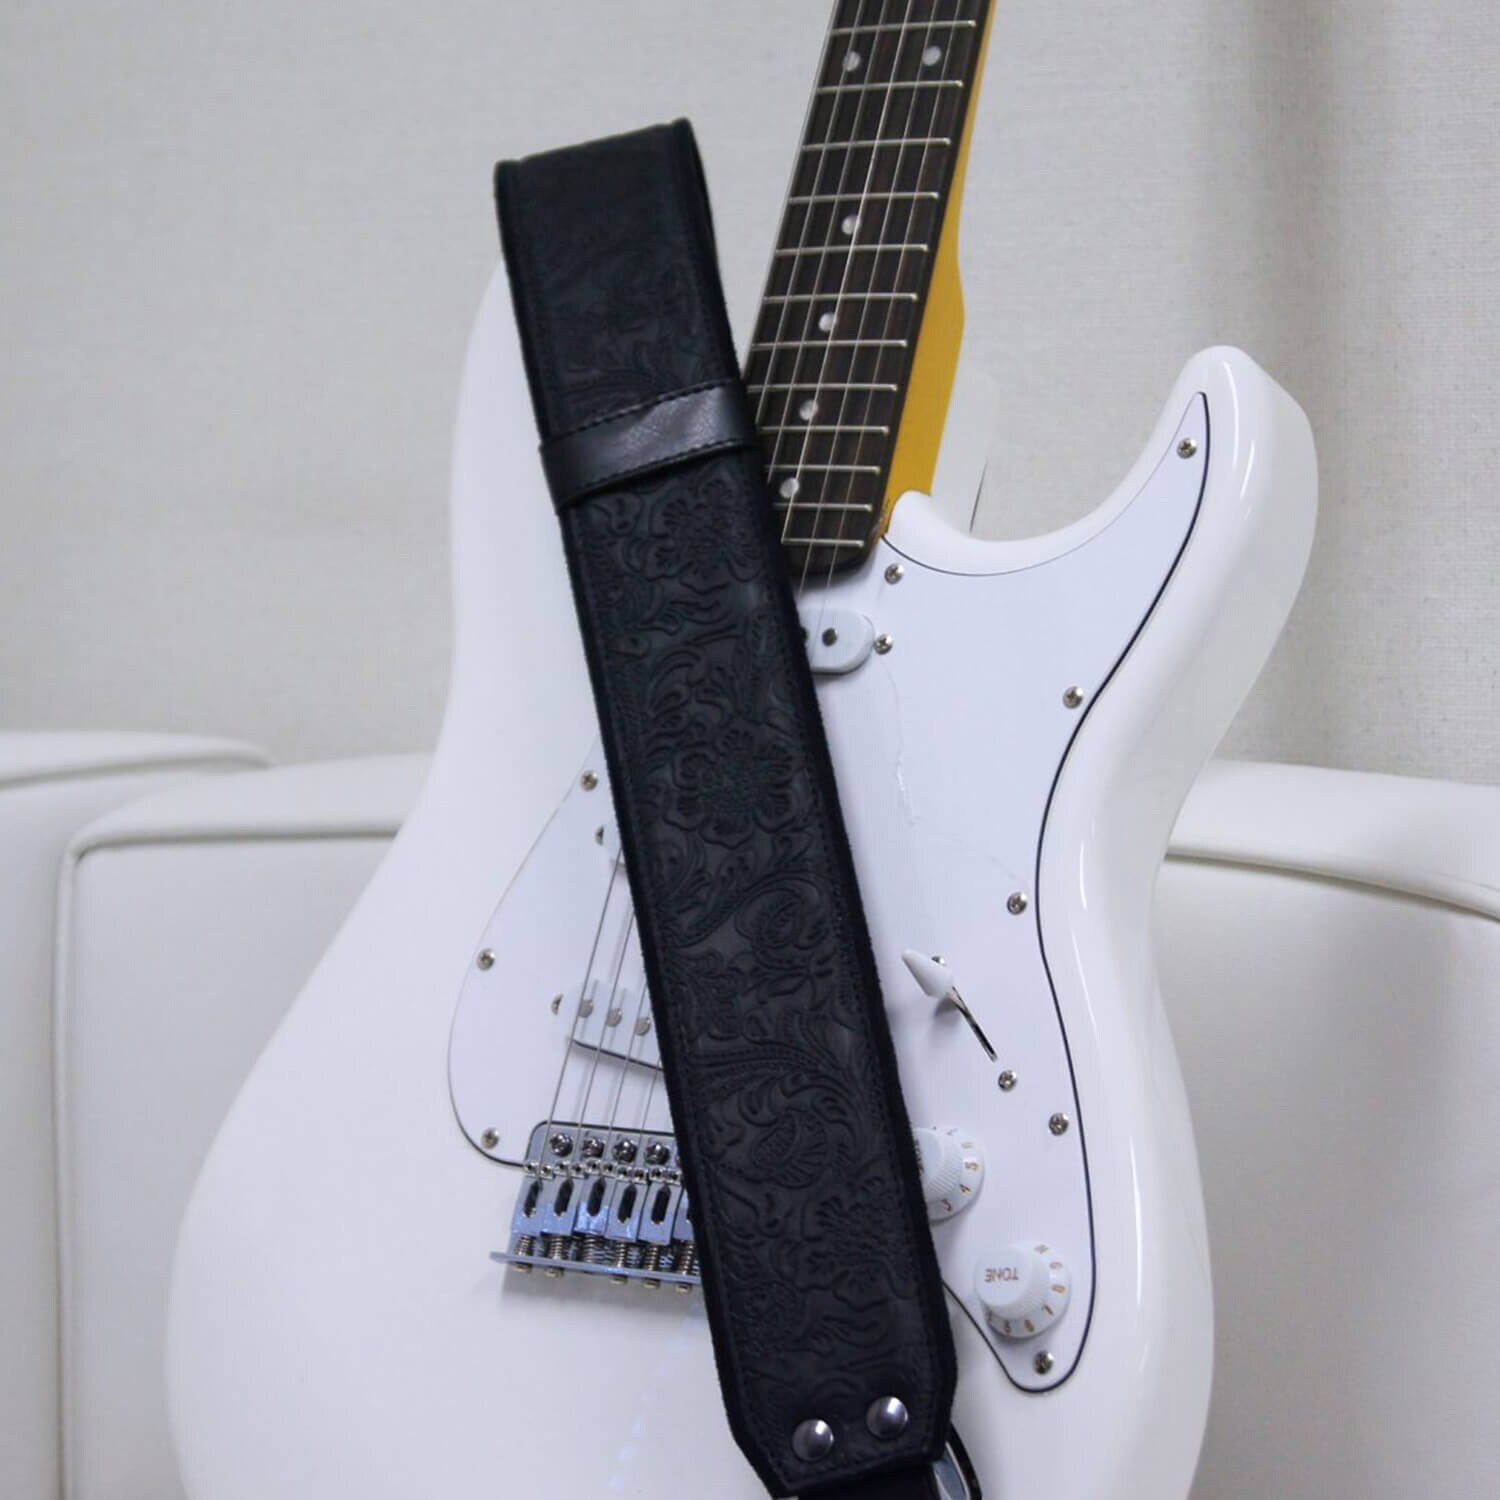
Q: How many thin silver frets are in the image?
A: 12